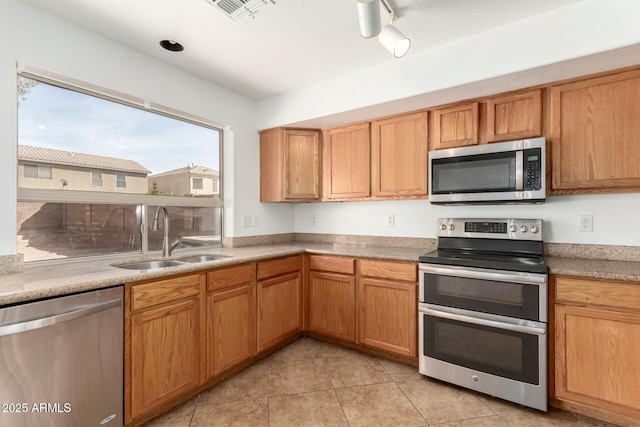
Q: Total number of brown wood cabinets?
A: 12